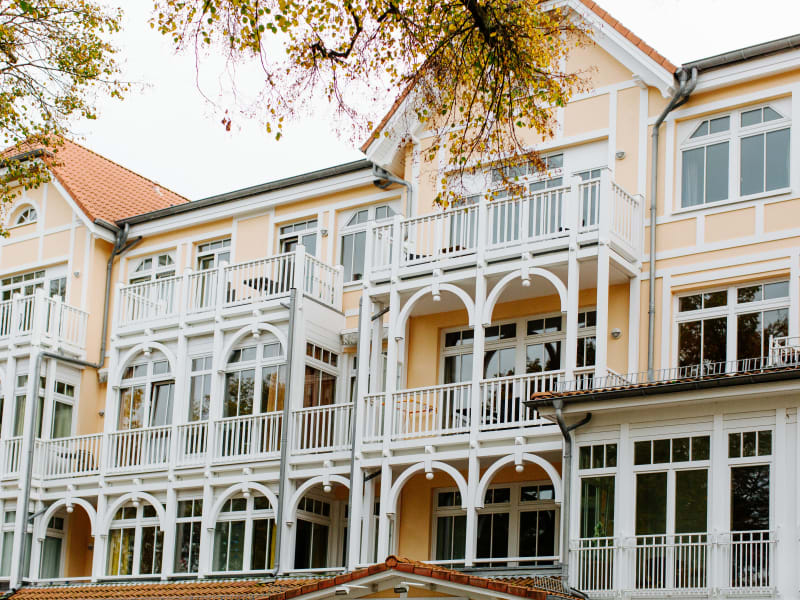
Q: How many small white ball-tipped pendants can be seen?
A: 10